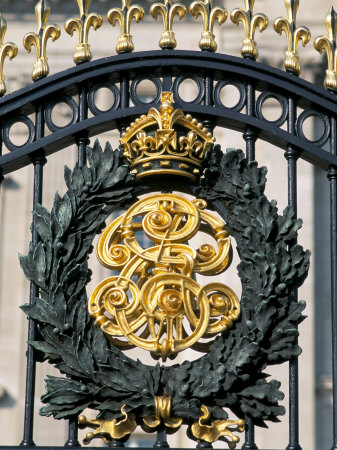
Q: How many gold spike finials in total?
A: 9